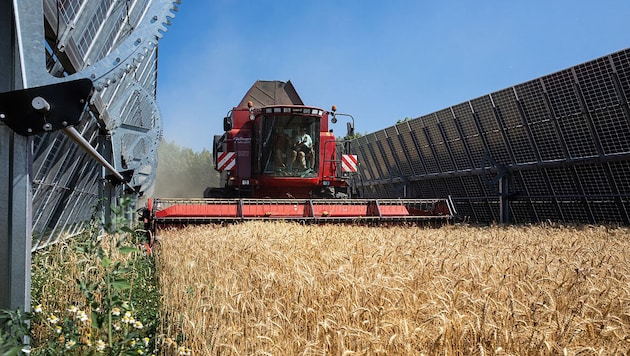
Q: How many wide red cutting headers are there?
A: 1